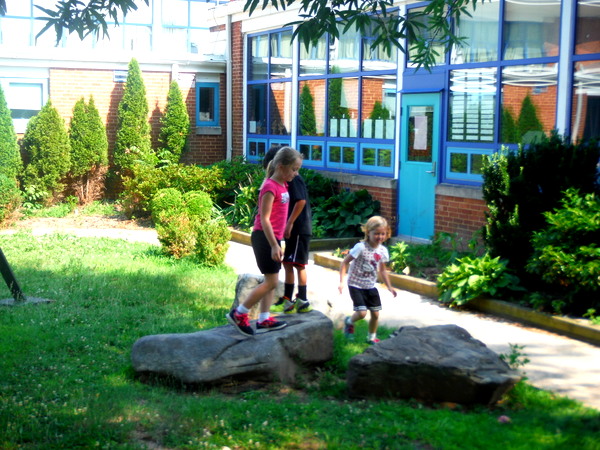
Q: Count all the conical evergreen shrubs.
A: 5